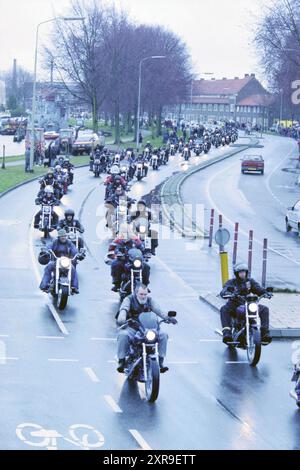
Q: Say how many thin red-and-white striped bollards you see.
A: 5